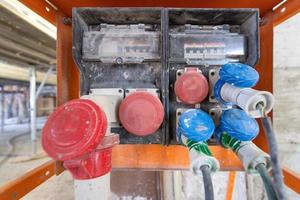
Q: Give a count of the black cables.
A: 3